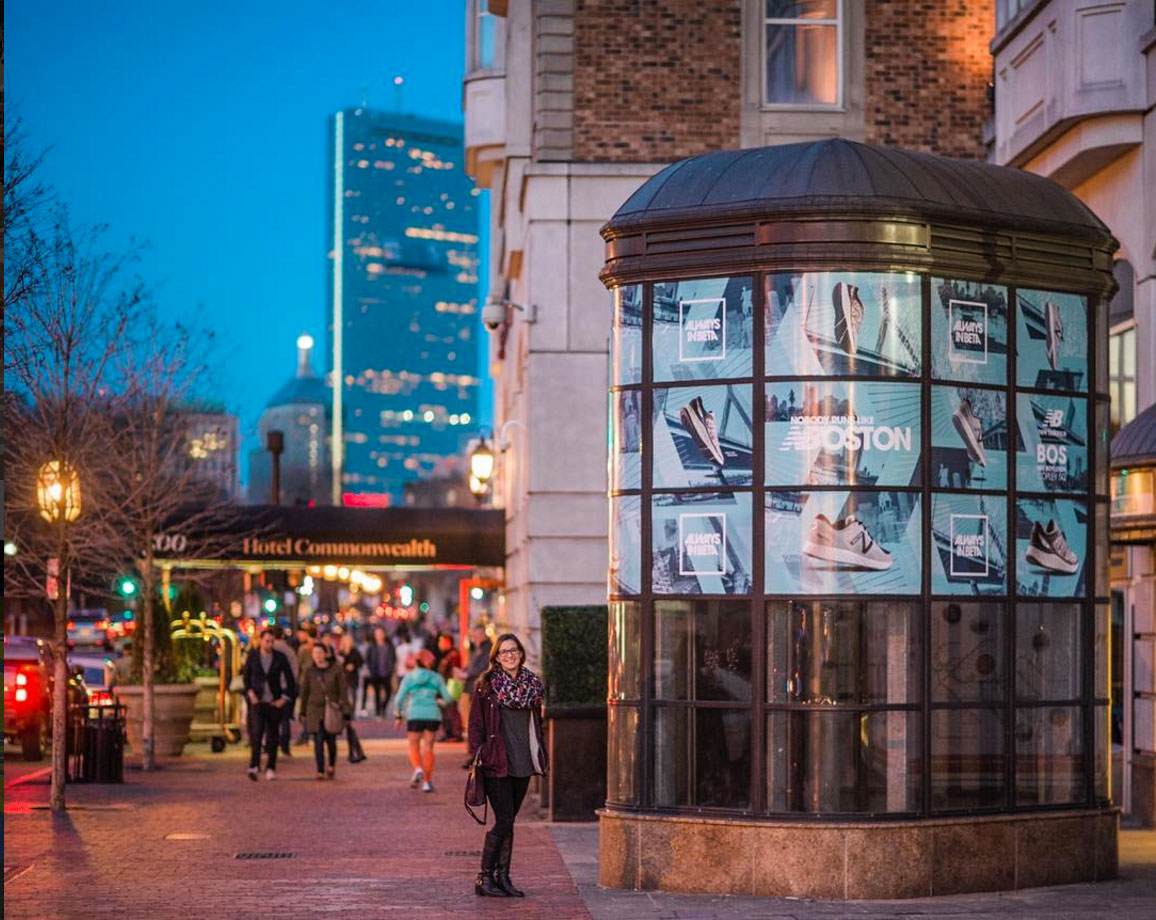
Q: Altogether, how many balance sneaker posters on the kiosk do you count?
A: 6